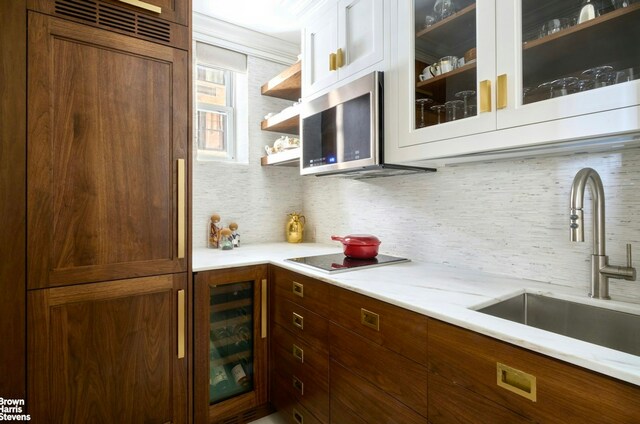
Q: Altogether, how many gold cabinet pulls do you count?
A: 15